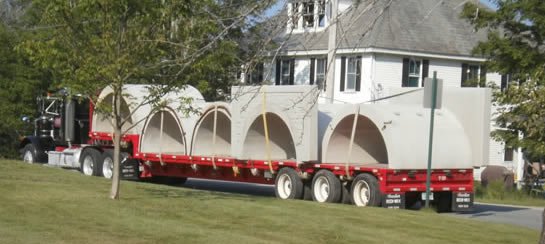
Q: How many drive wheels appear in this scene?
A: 2